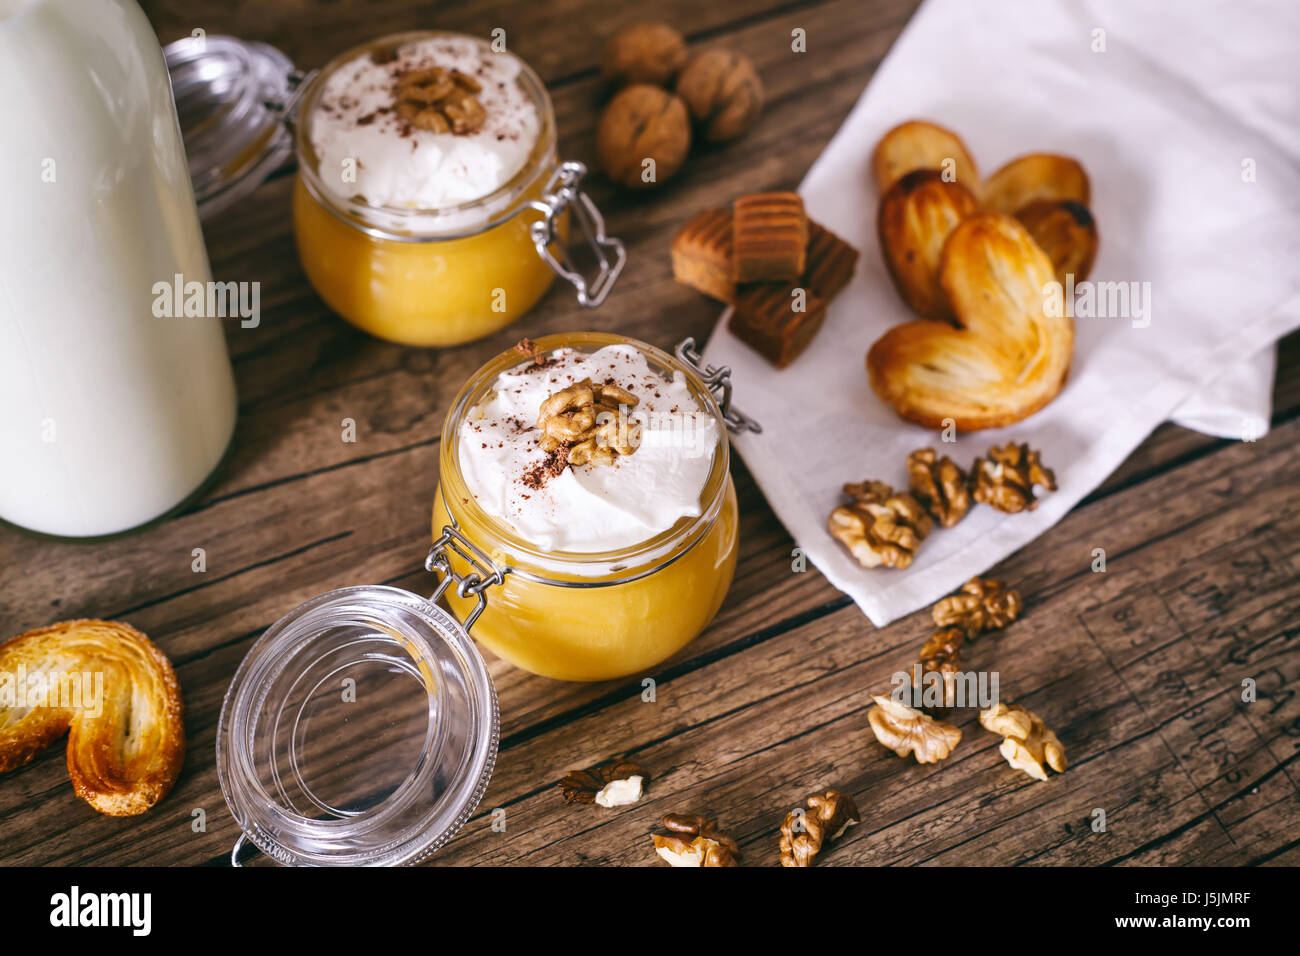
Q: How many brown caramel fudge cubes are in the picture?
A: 4